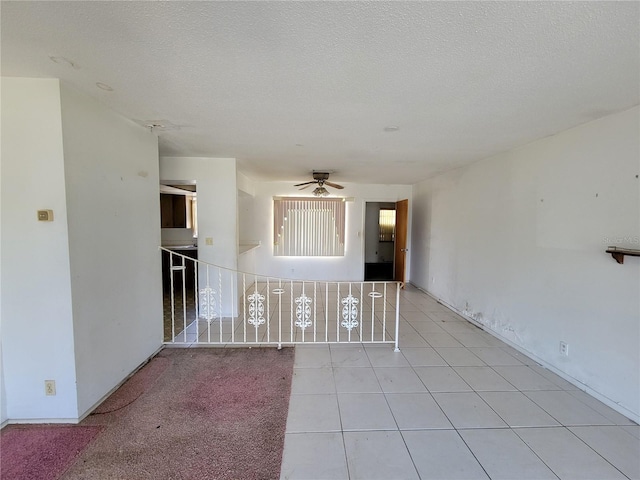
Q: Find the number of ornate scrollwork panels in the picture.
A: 4